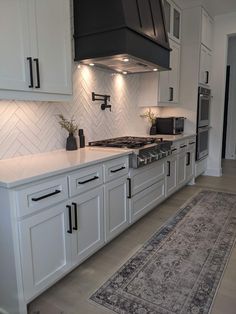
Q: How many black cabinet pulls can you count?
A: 15